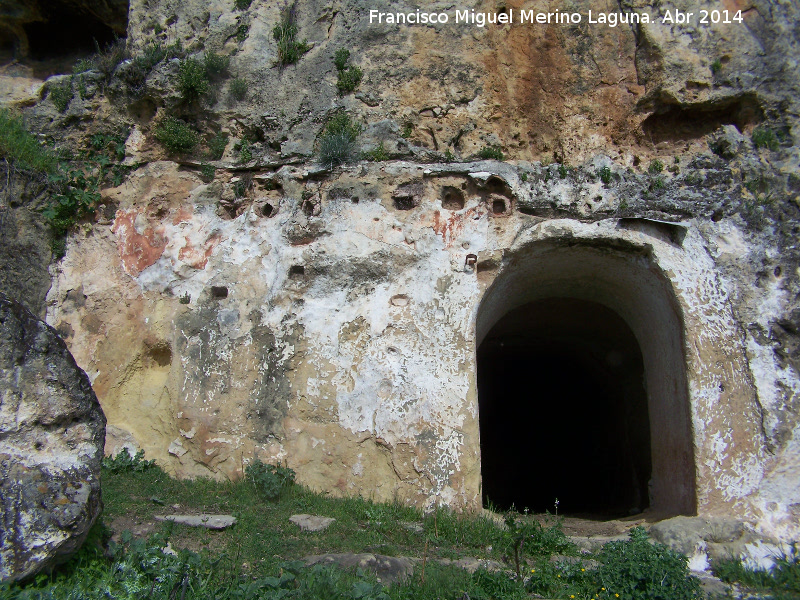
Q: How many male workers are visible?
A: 0